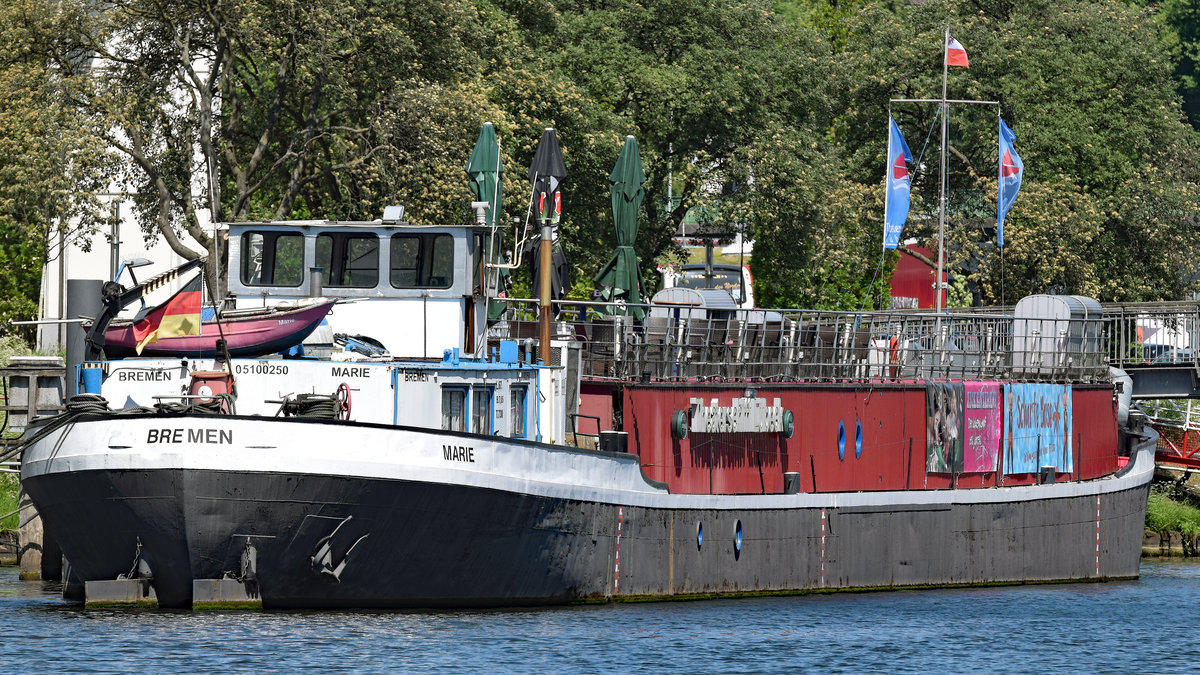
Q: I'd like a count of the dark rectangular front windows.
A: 3